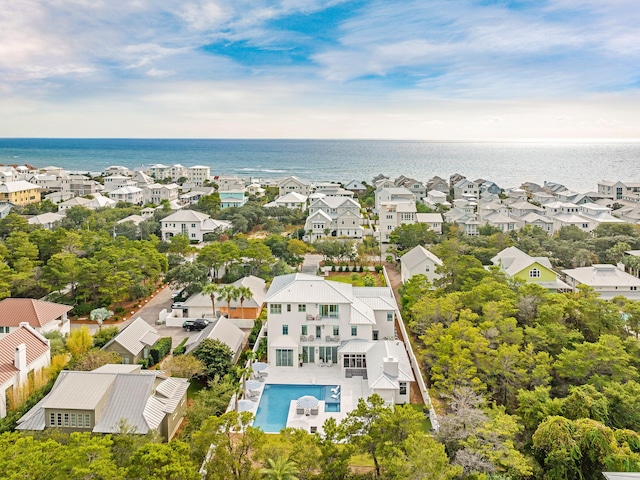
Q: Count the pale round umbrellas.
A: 4